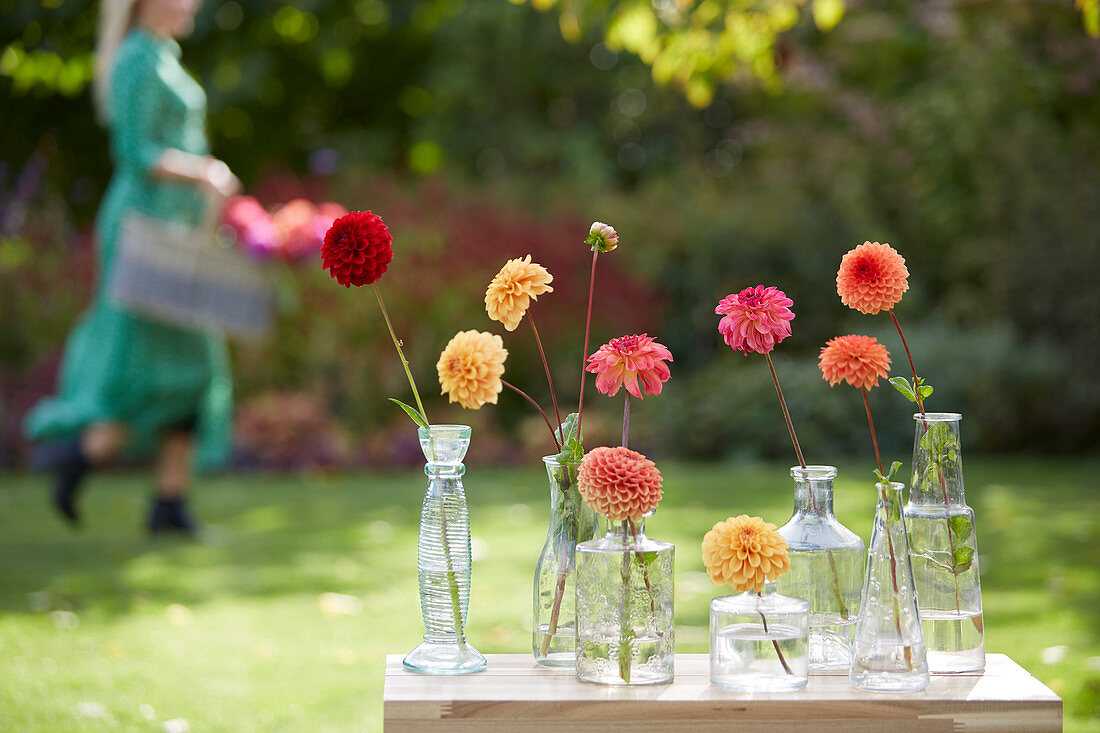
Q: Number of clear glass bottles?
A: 7